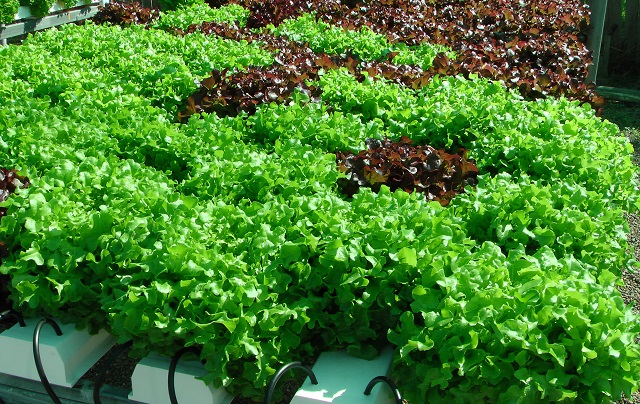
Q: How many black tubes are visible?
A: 6